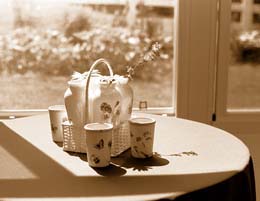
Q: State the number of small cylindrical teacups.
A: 3